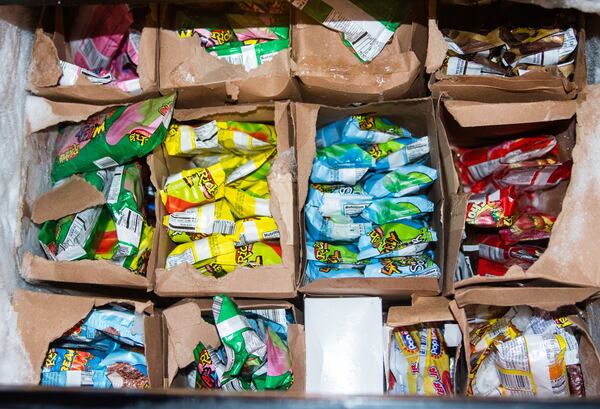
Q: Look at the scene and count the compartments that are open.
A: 12